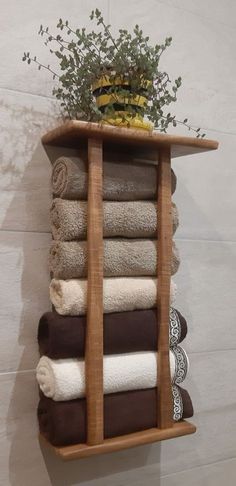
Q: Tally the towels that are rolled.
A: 7